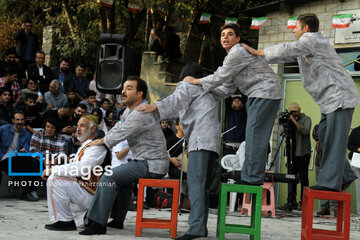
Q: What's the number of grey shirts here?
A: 4